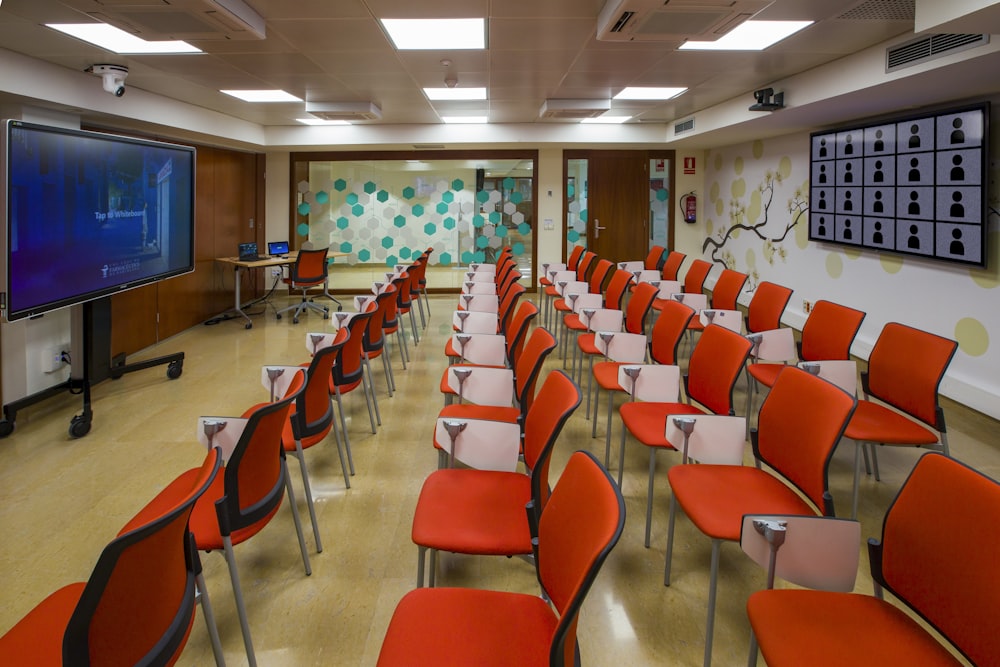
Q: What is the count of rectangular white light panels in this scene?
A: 9